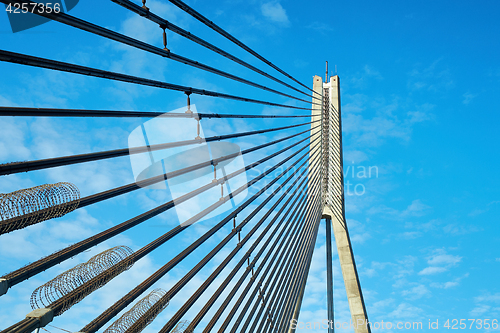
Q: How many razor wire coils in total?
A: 4